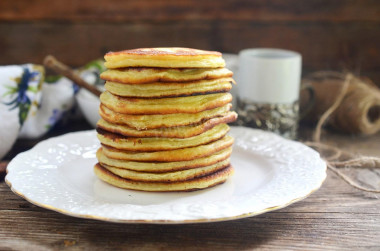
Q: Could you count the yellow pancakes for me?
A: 11